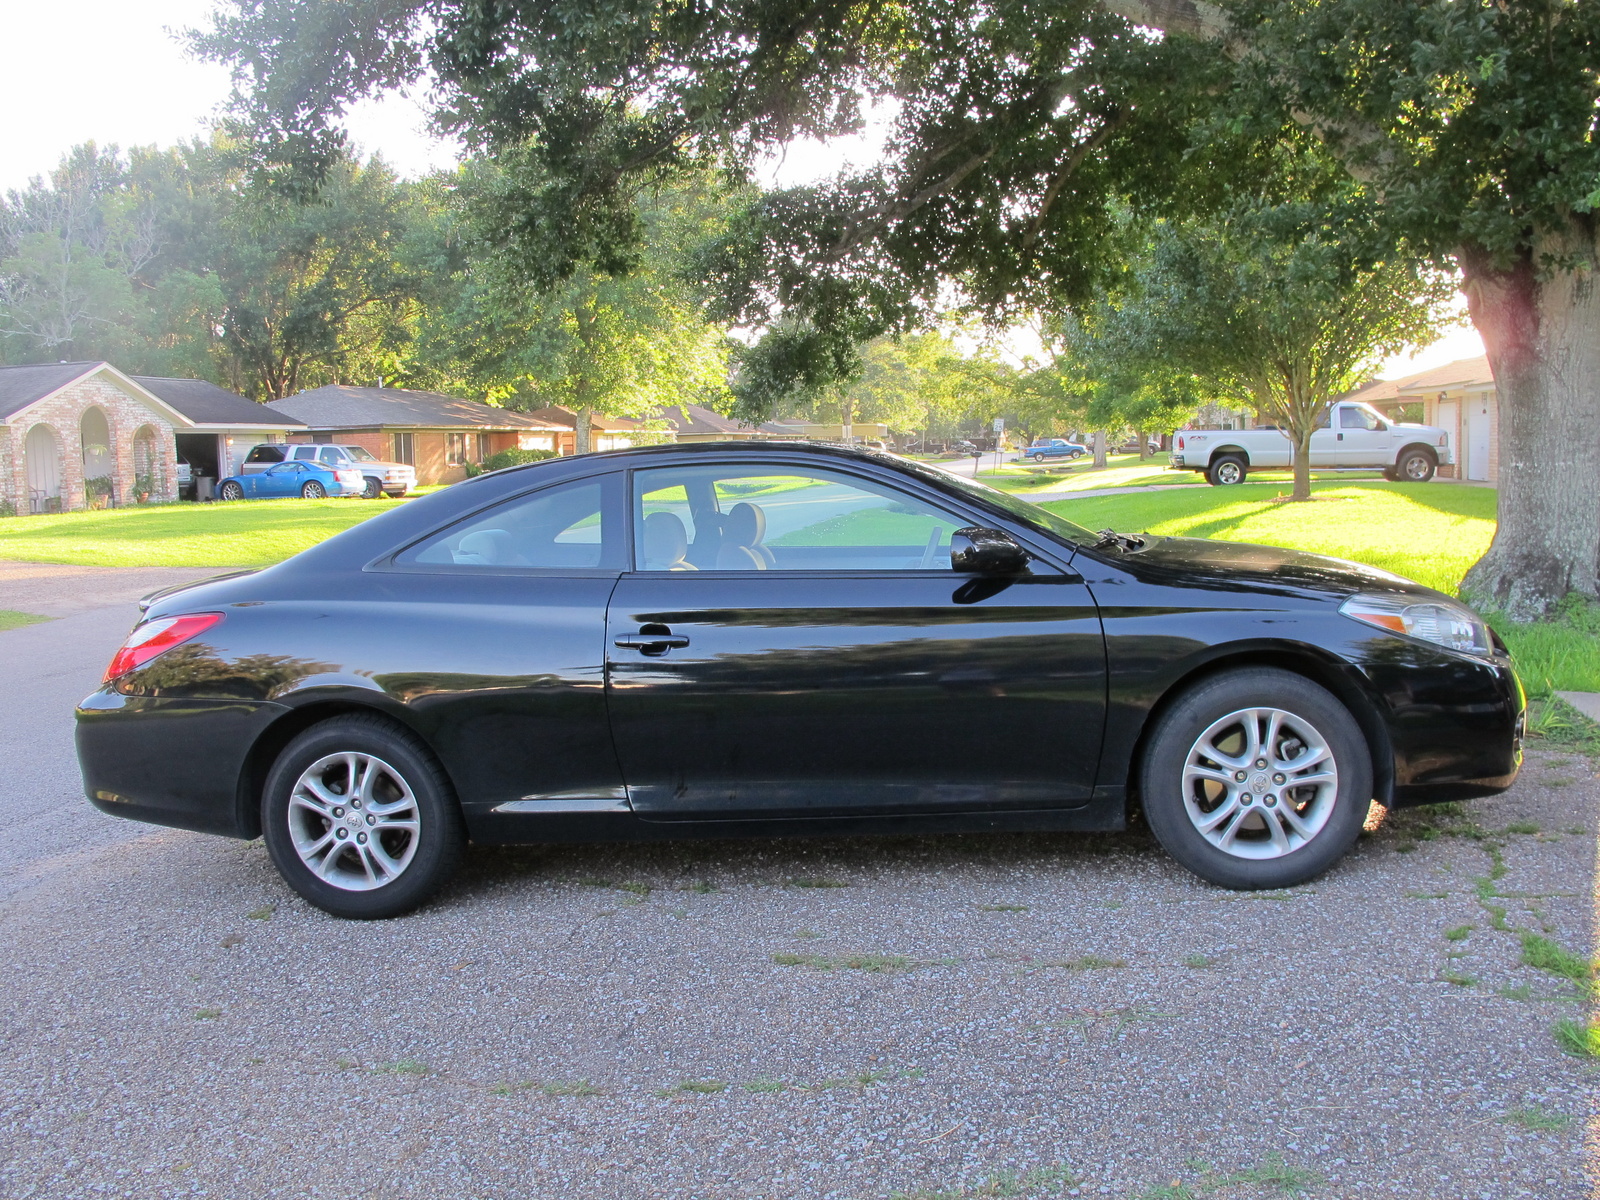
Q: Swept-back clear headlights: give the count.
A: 1